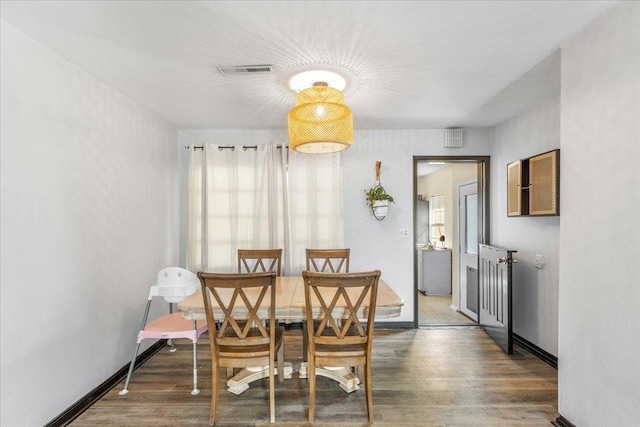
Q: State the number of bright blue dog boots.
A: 0